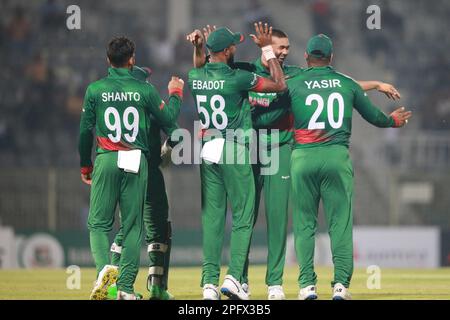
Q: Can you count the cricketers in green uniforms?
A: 5